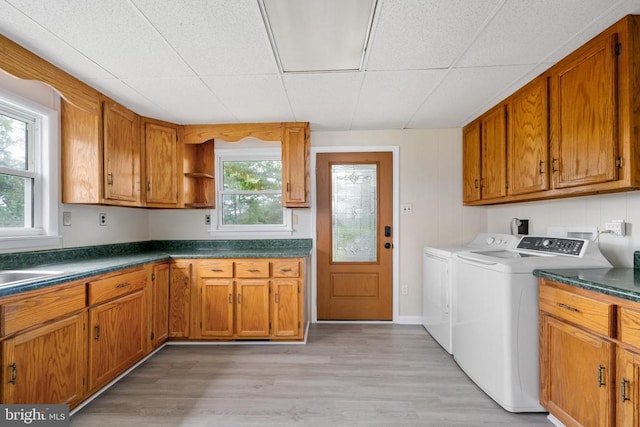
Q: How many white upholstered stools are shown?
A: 0